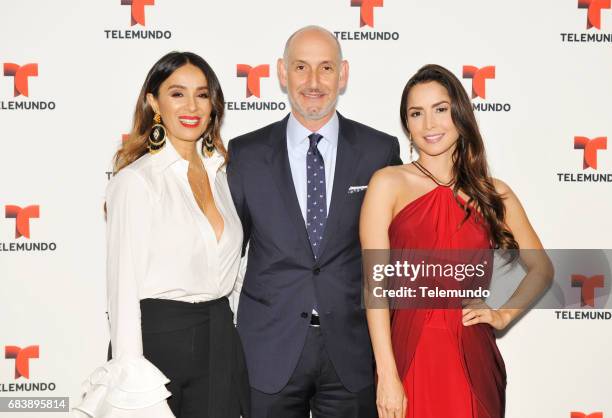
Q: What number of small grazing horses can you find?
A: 0